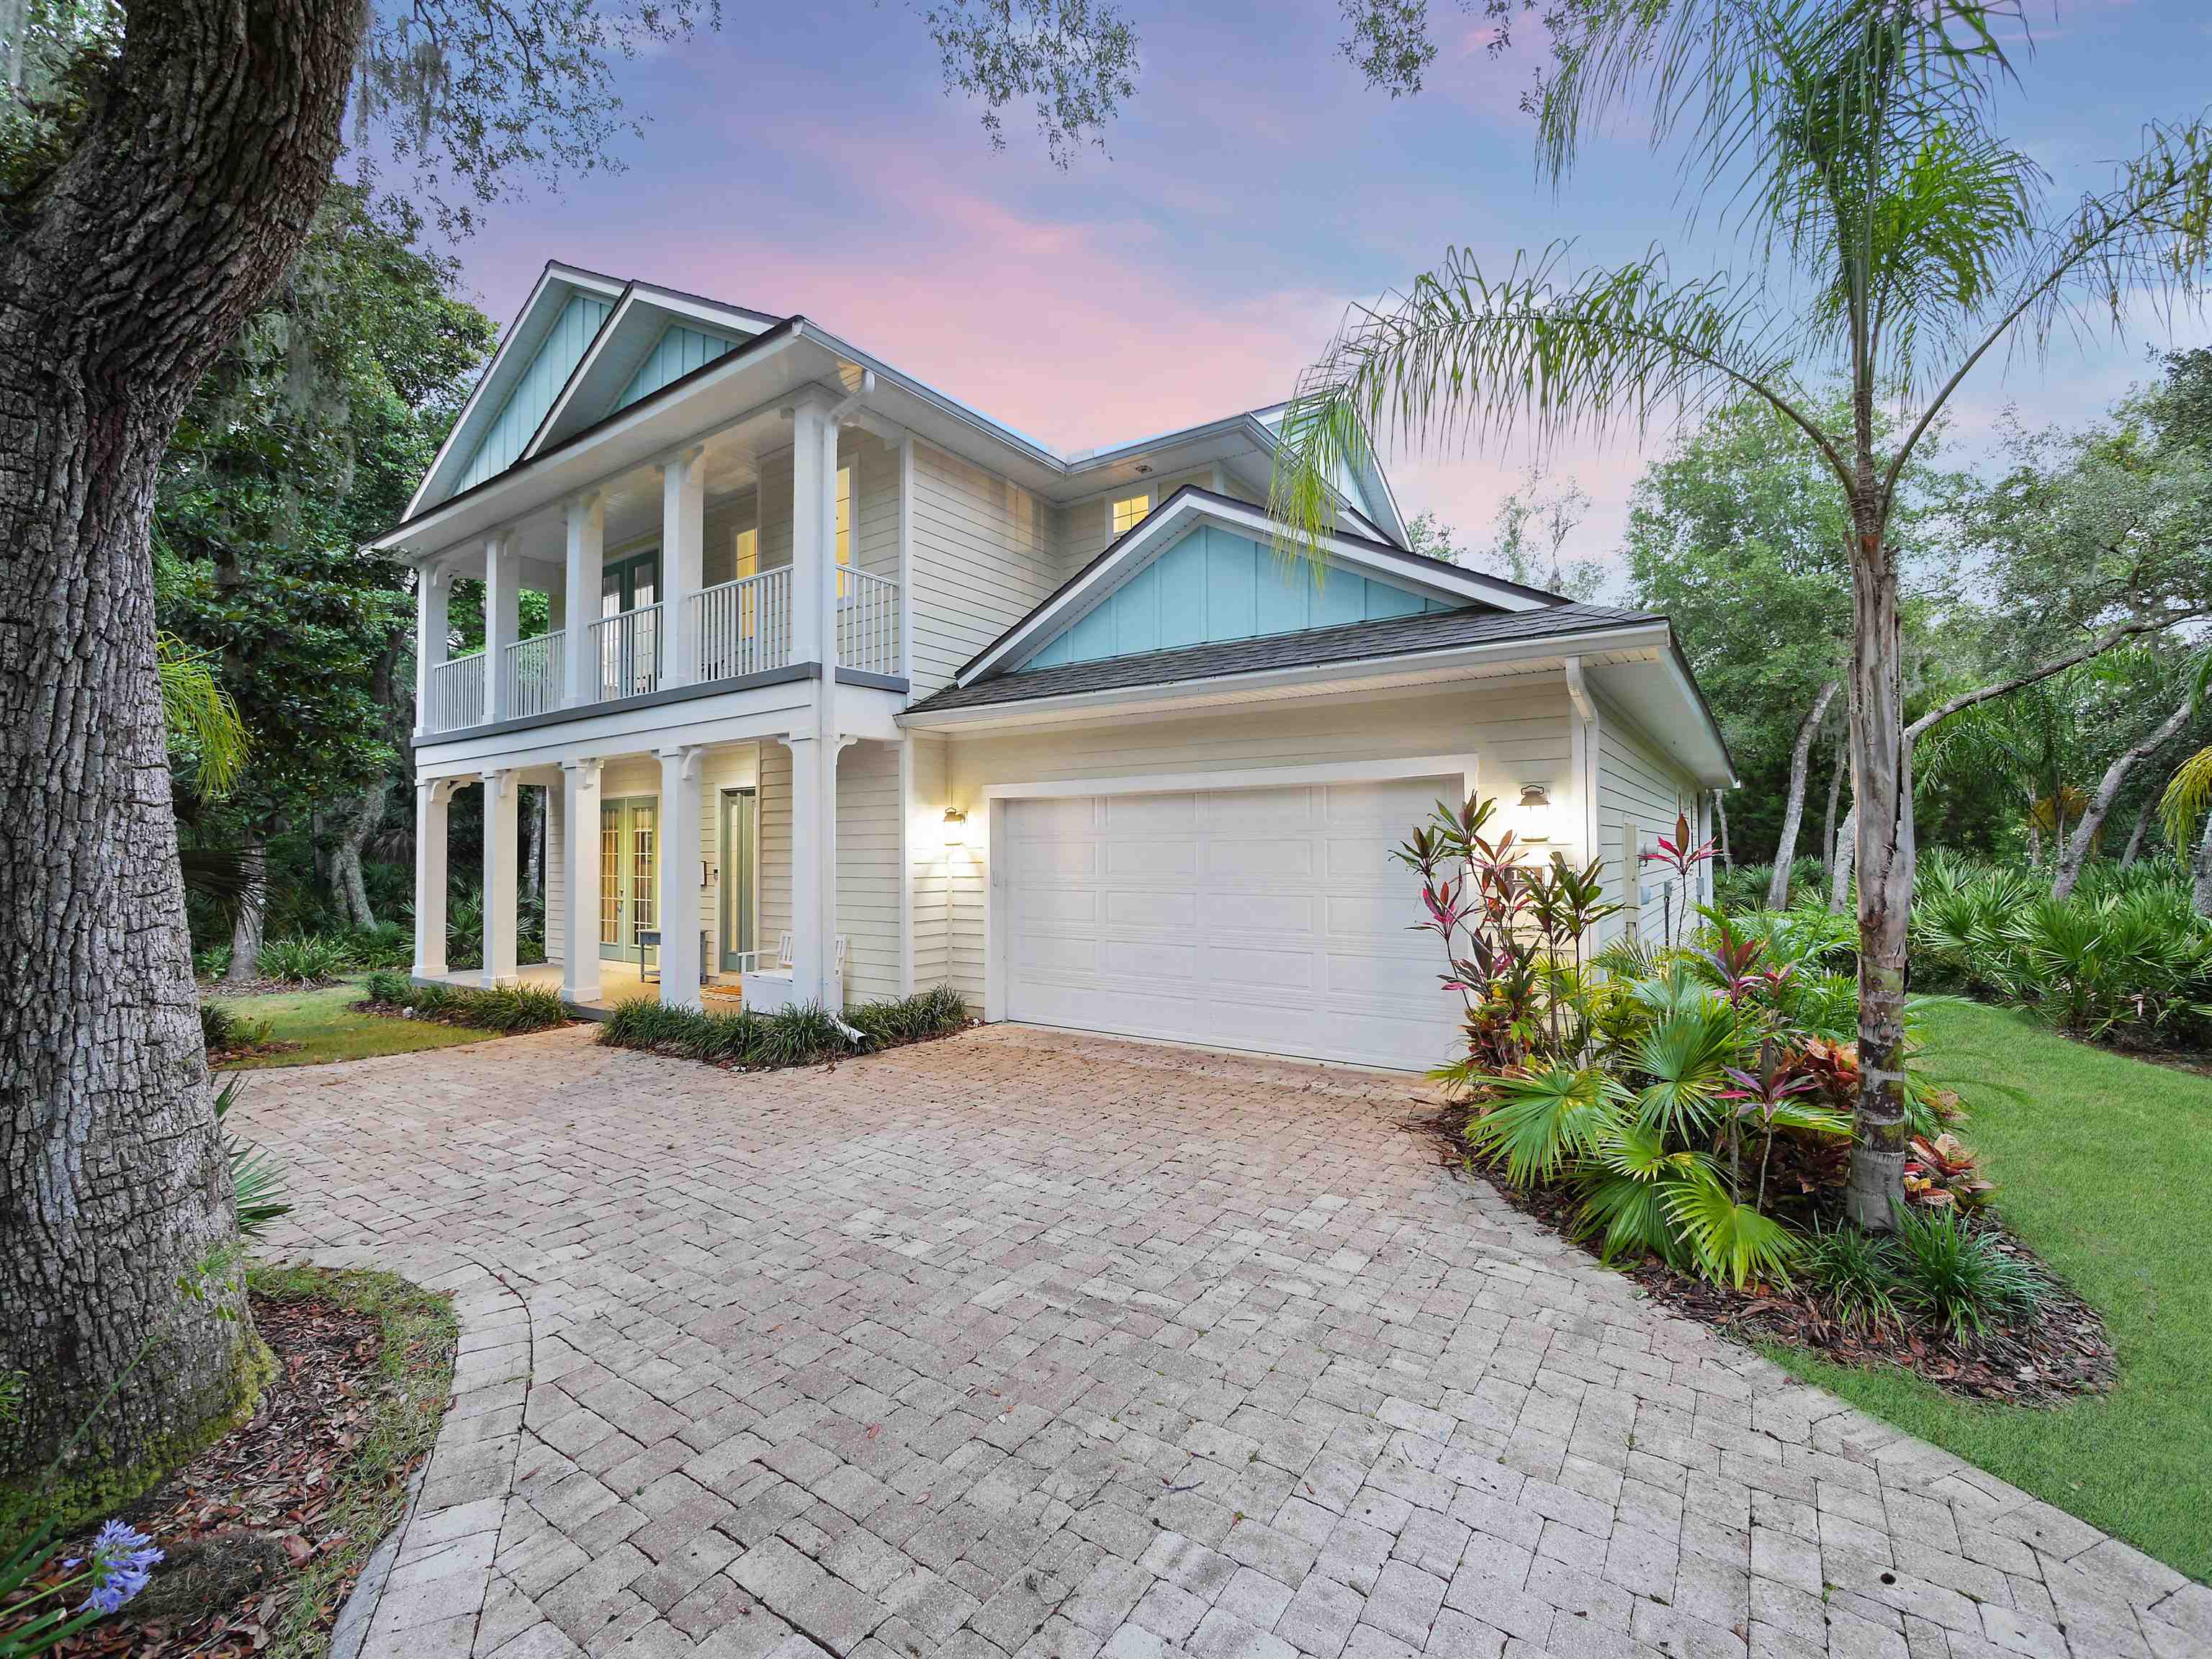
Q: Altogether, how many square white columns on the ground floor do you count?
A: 5